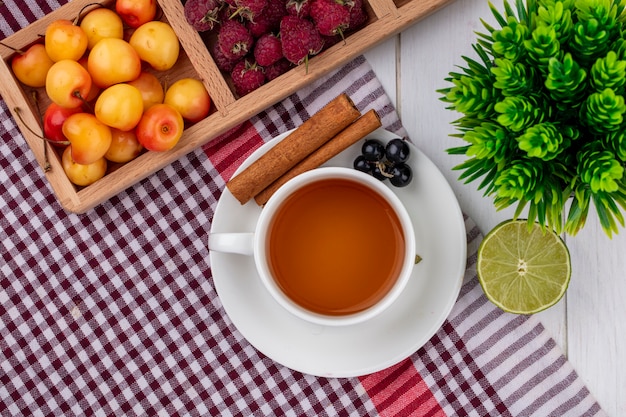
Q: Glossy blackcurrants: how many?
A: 5